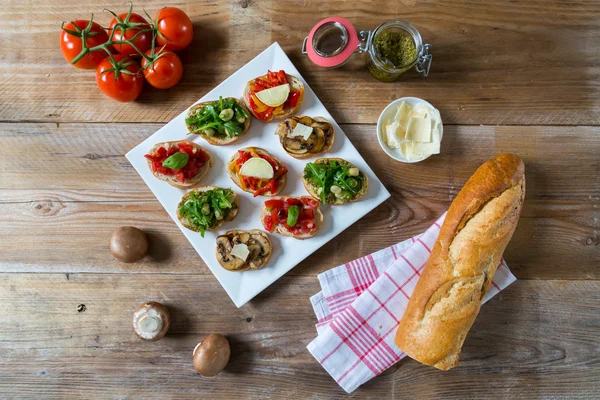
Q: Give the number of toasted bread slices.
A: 9